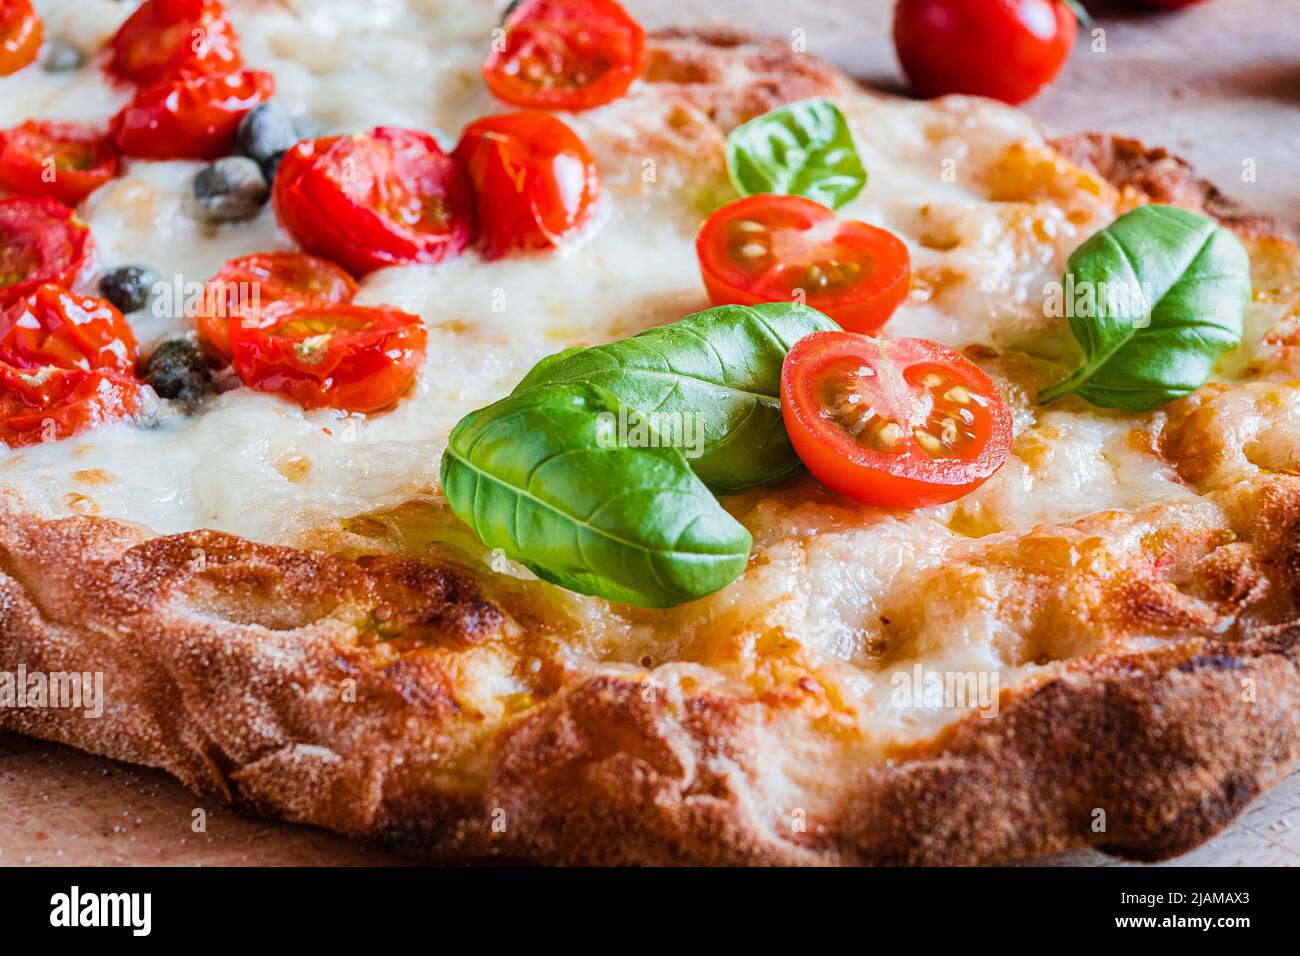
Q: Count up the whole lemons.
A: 0